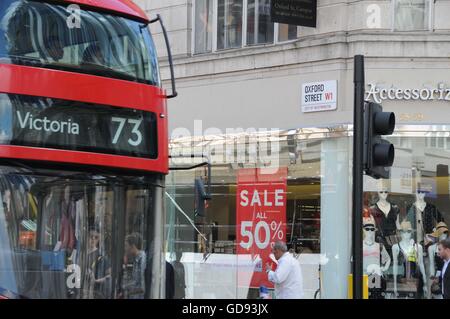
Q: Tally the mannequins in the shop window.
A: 5